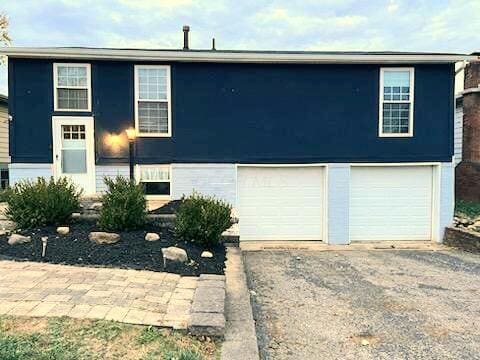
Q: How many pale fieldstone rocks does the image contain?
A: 6